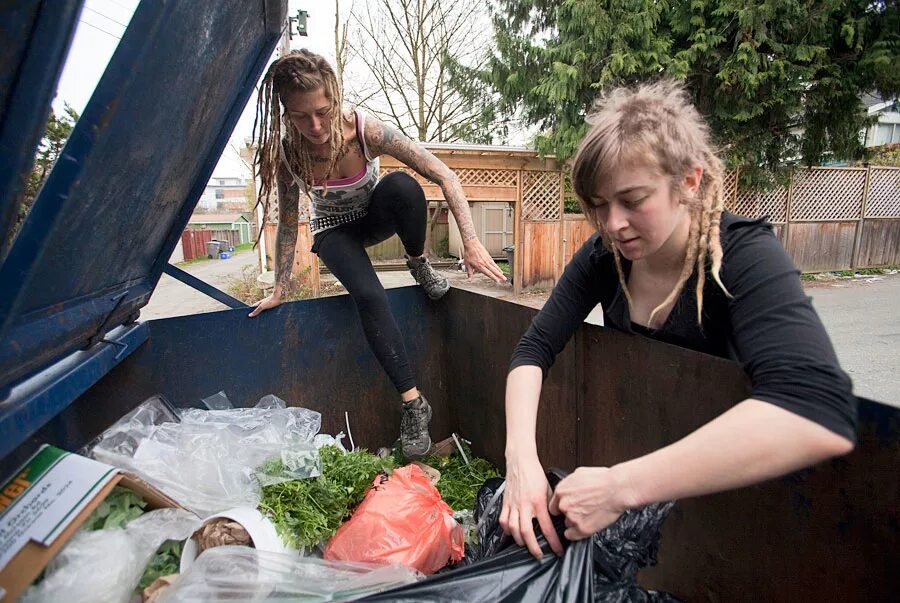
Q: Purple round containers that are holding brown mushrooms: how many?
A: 0